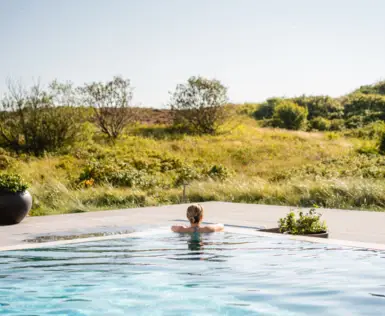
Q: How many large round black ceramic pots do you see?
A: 1